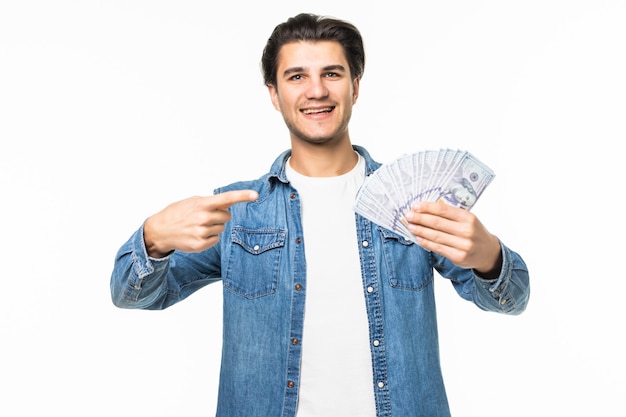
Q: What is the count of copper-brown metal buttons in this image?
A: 5